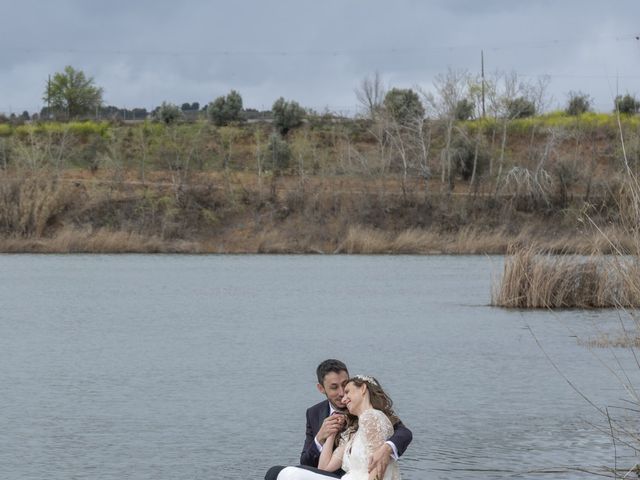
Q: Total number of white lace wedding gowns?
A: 1